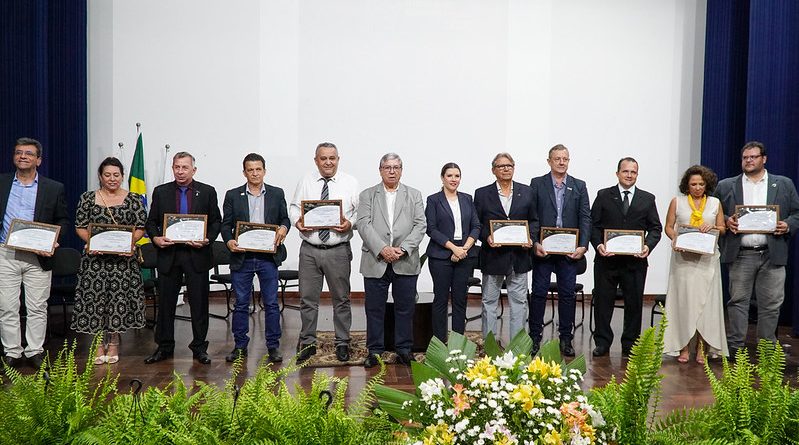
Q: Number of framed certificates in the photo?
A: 10